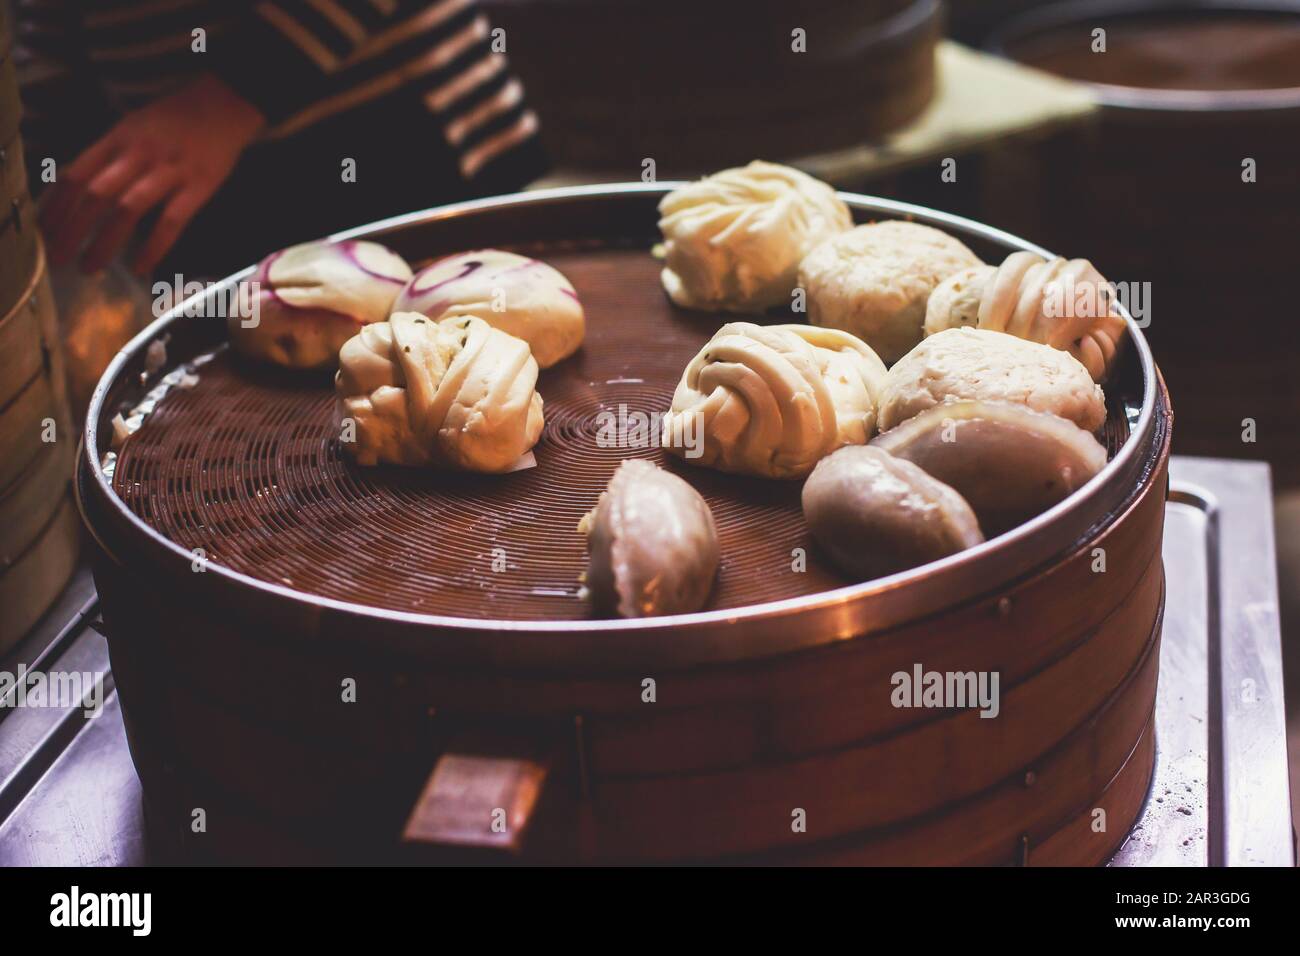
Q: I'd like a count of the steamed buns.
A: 11